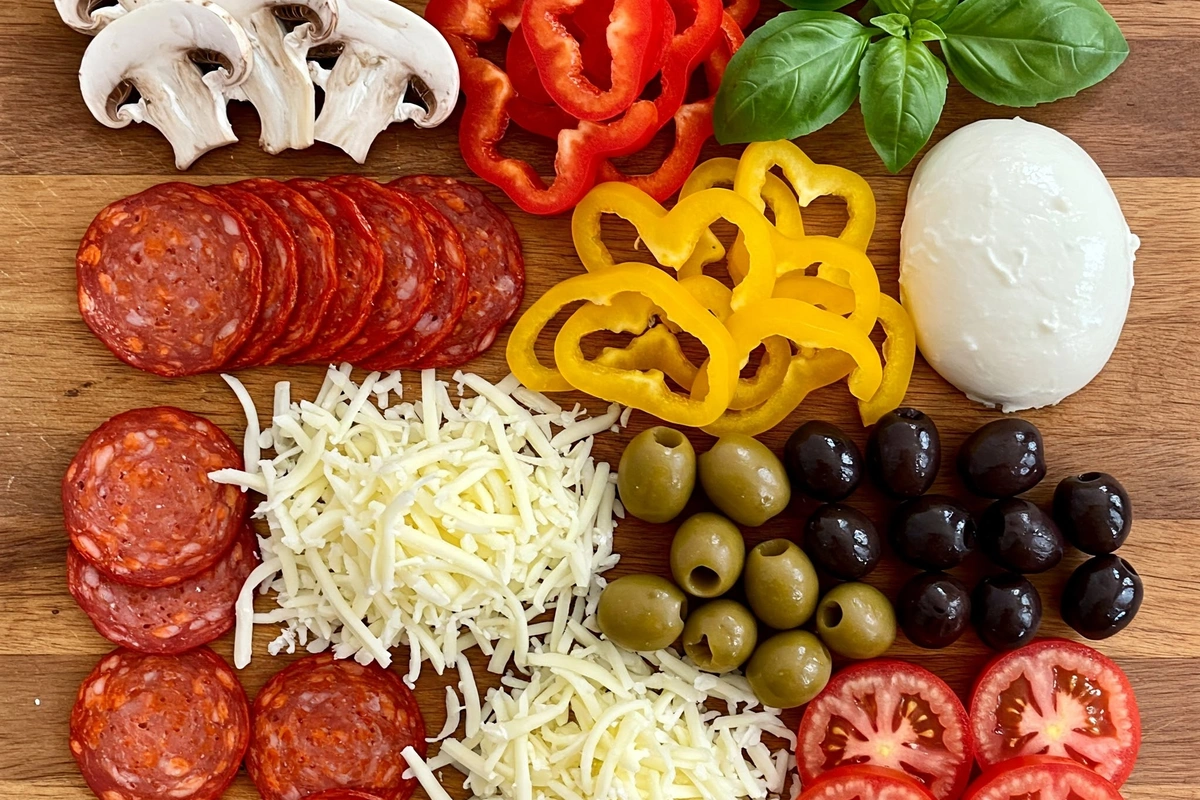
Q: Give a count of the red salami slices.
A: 12